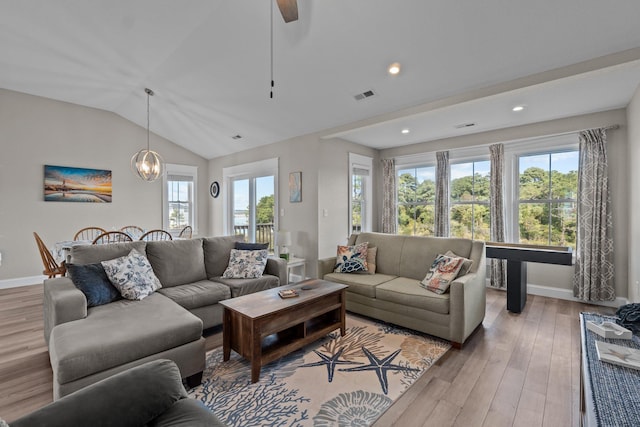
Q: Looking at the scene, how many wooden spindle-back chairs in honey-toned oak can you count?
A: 6